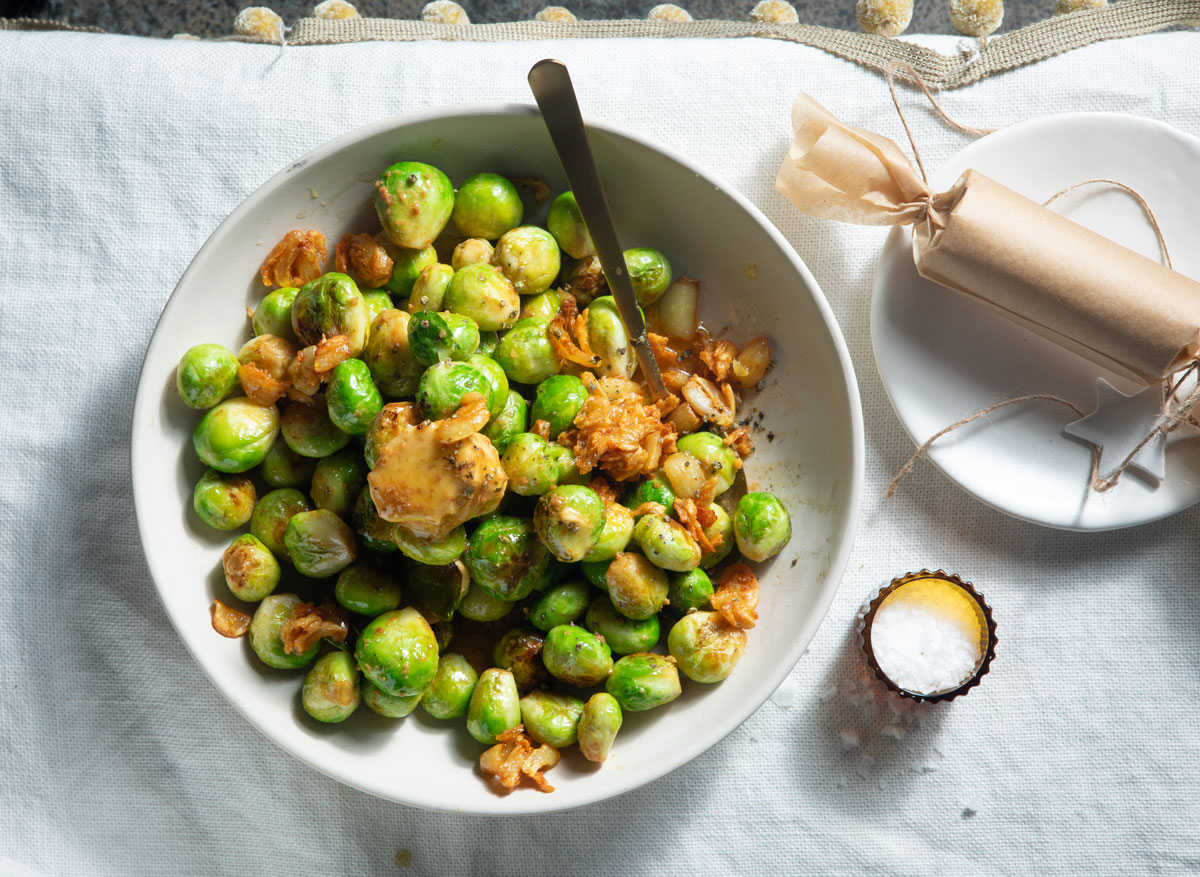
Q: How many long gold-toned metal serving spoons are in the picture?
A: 1